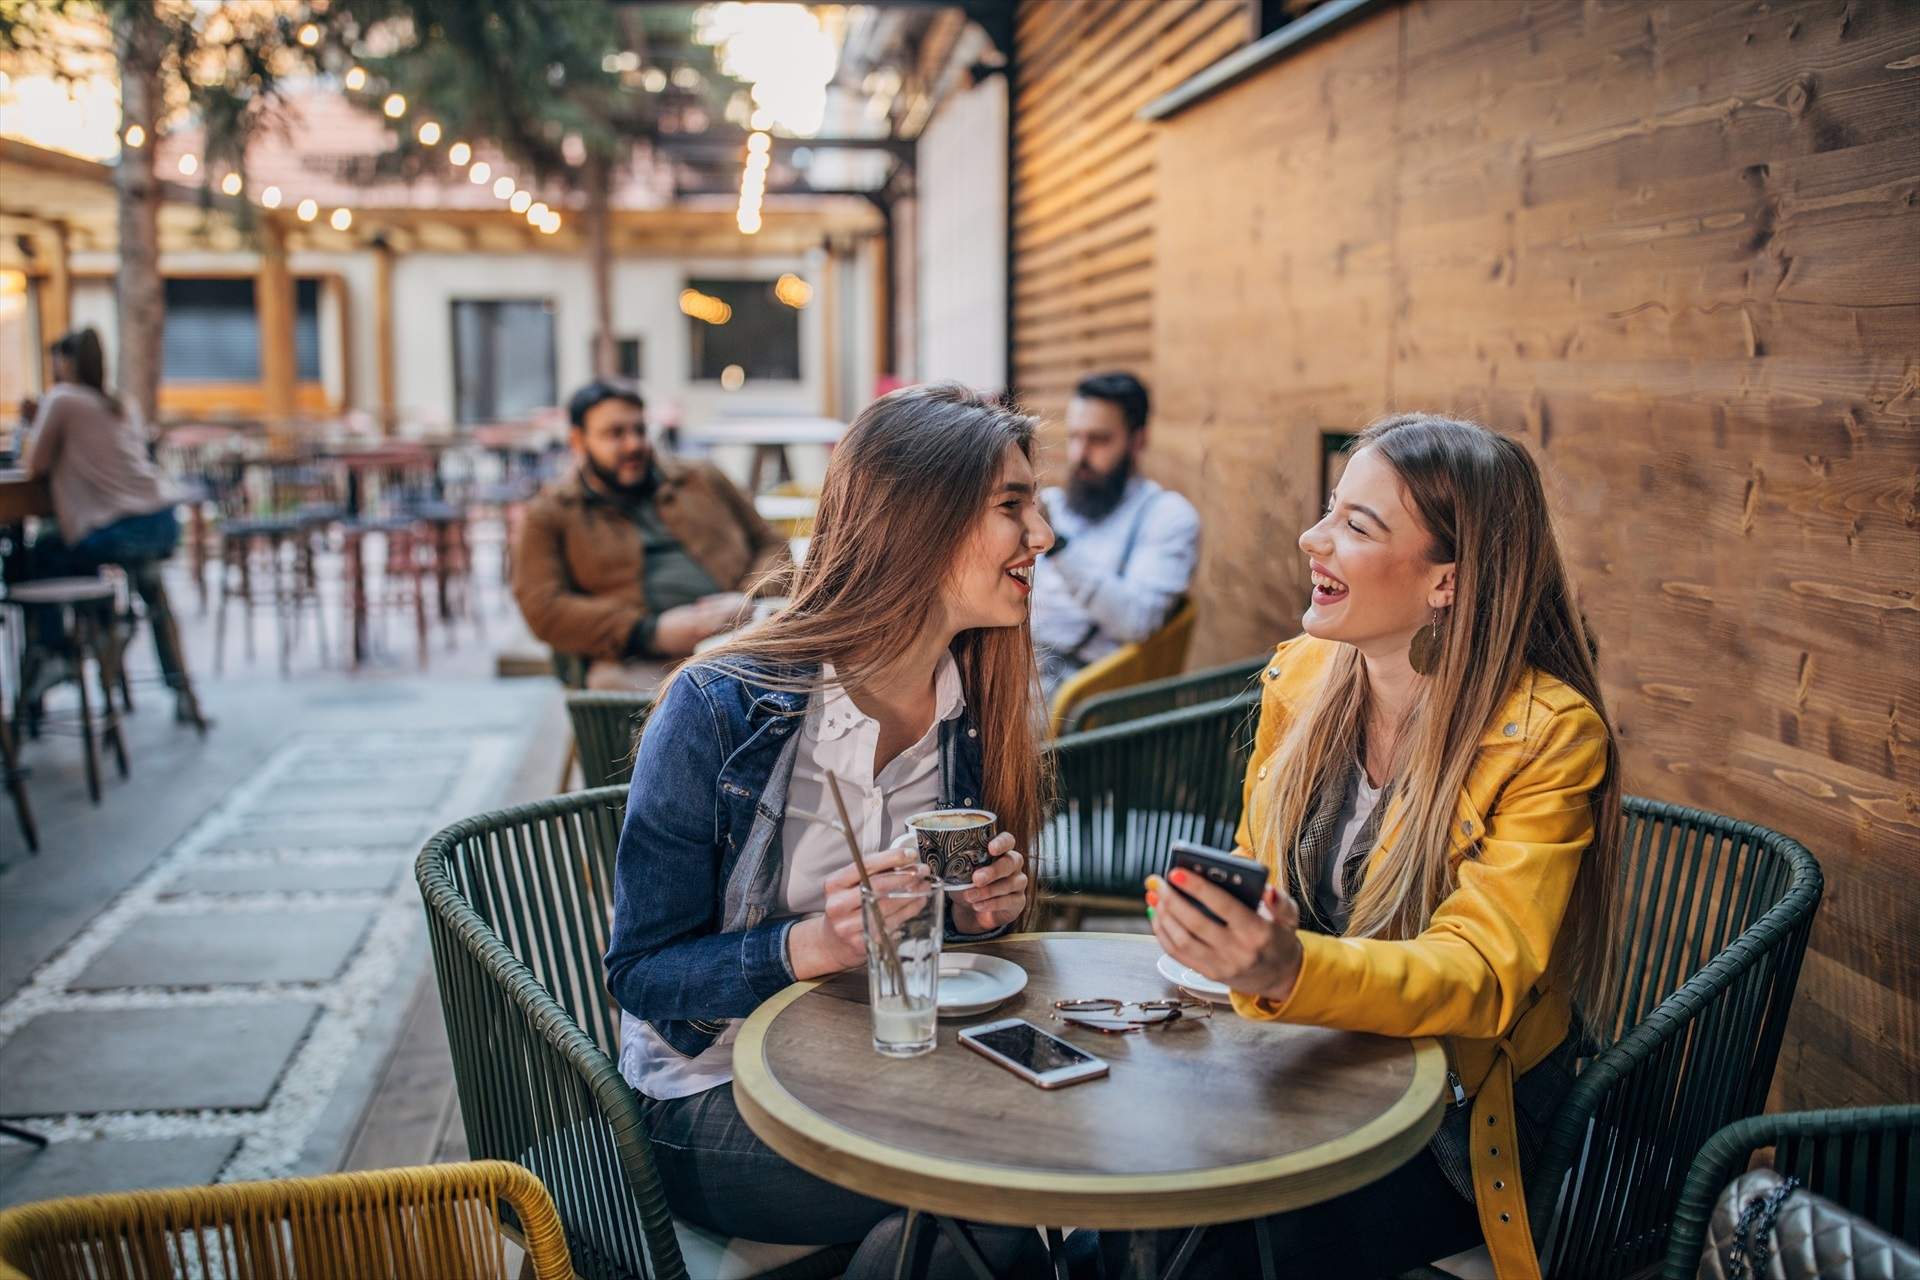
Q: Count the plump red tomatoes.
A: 0